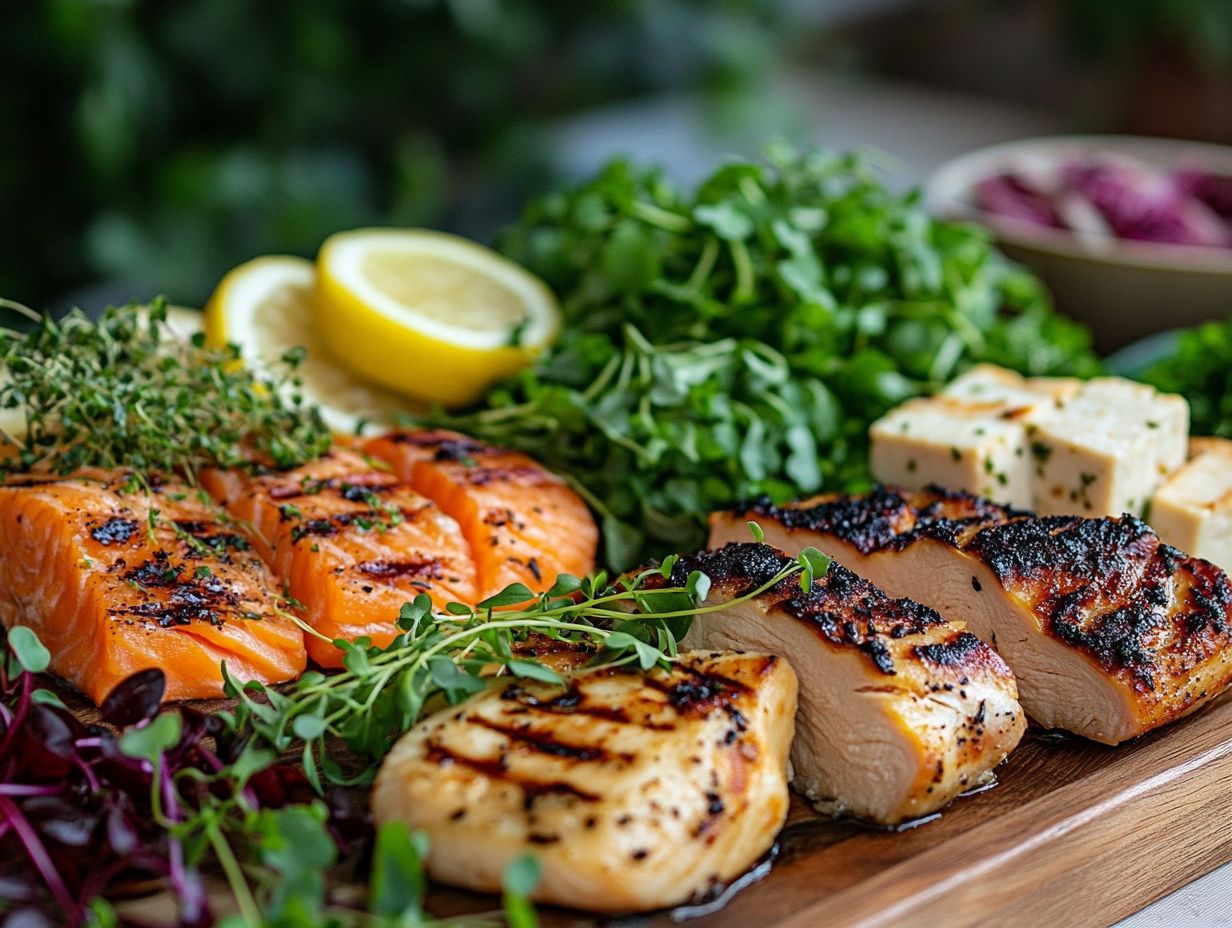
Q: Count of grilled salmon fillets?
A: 3